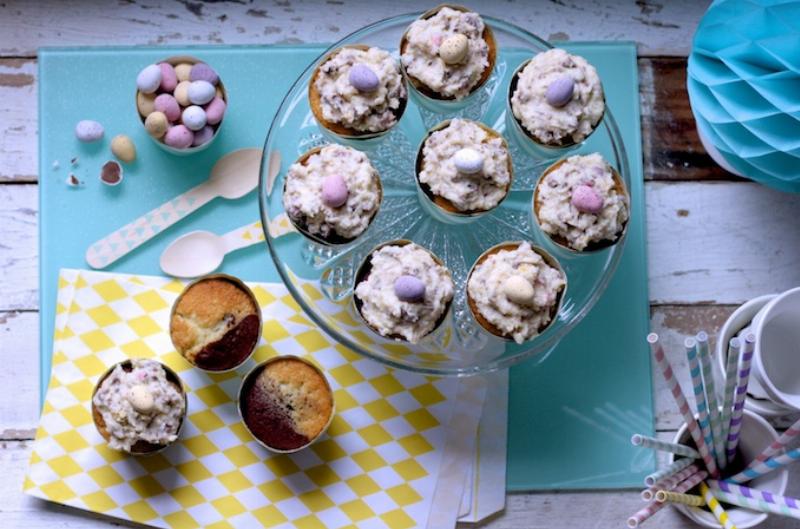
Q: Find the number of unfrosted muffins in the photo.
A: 2